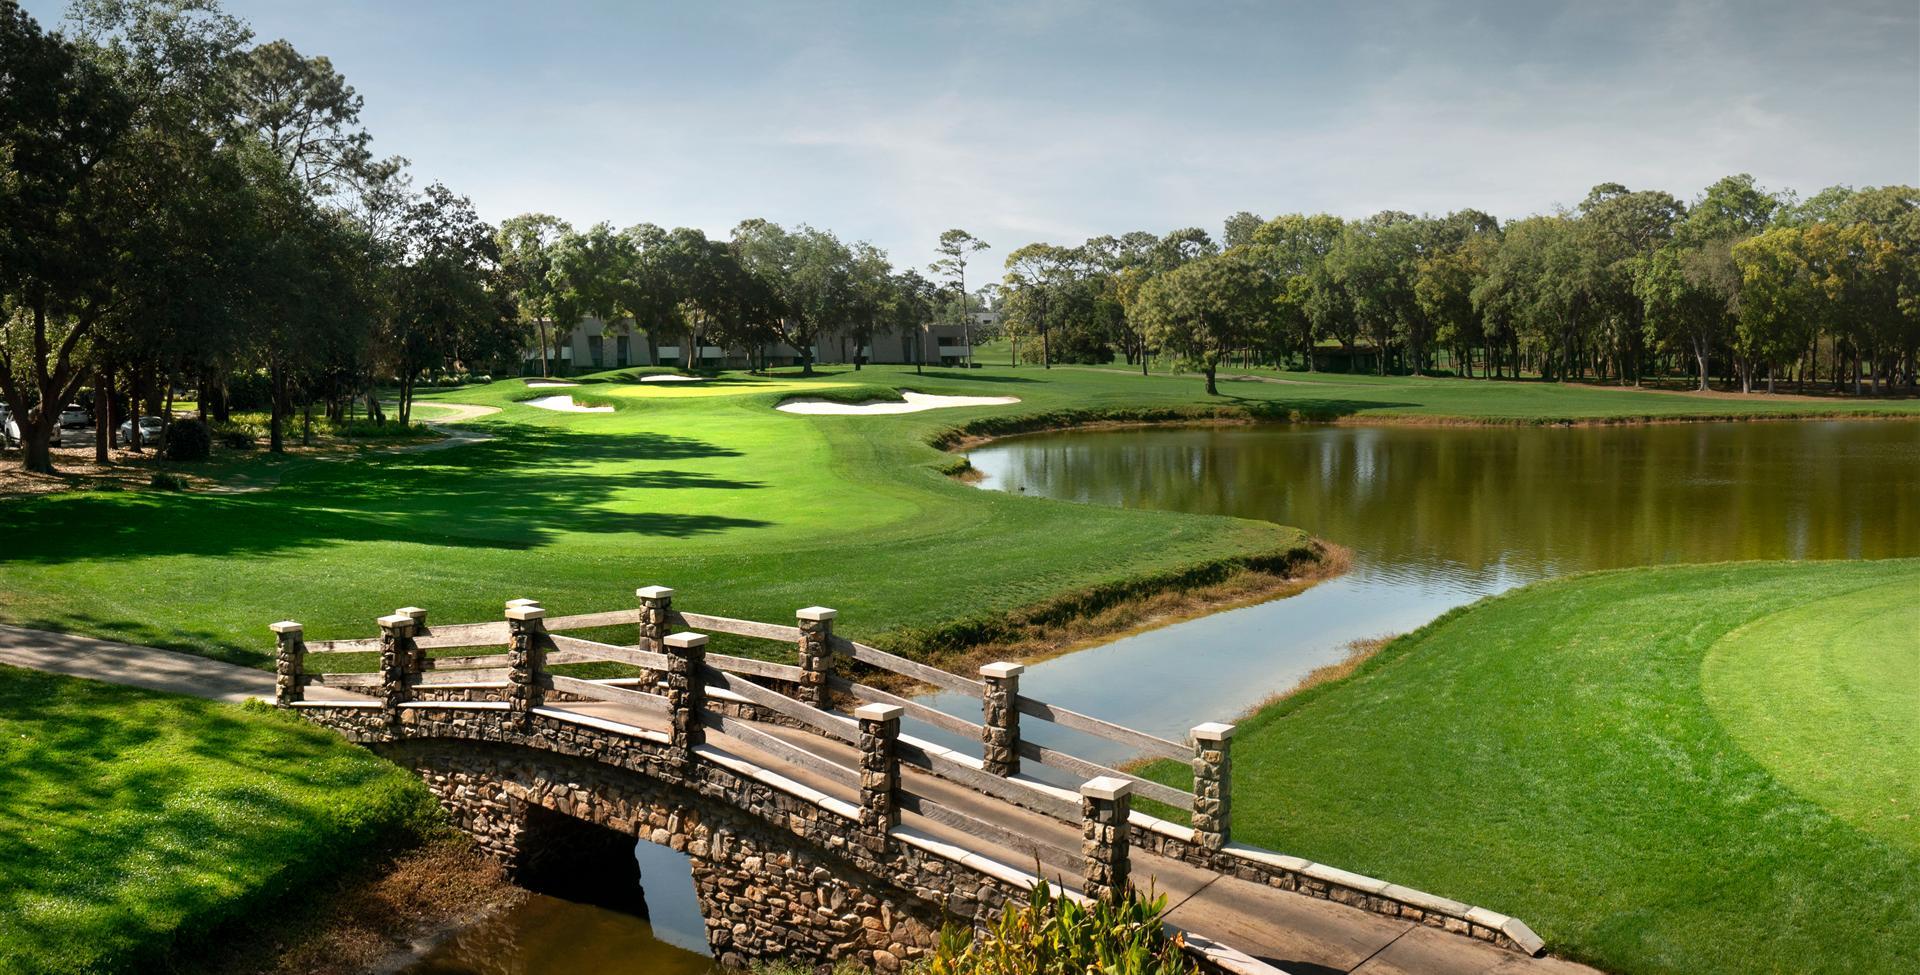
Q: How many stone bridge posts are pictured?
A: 12